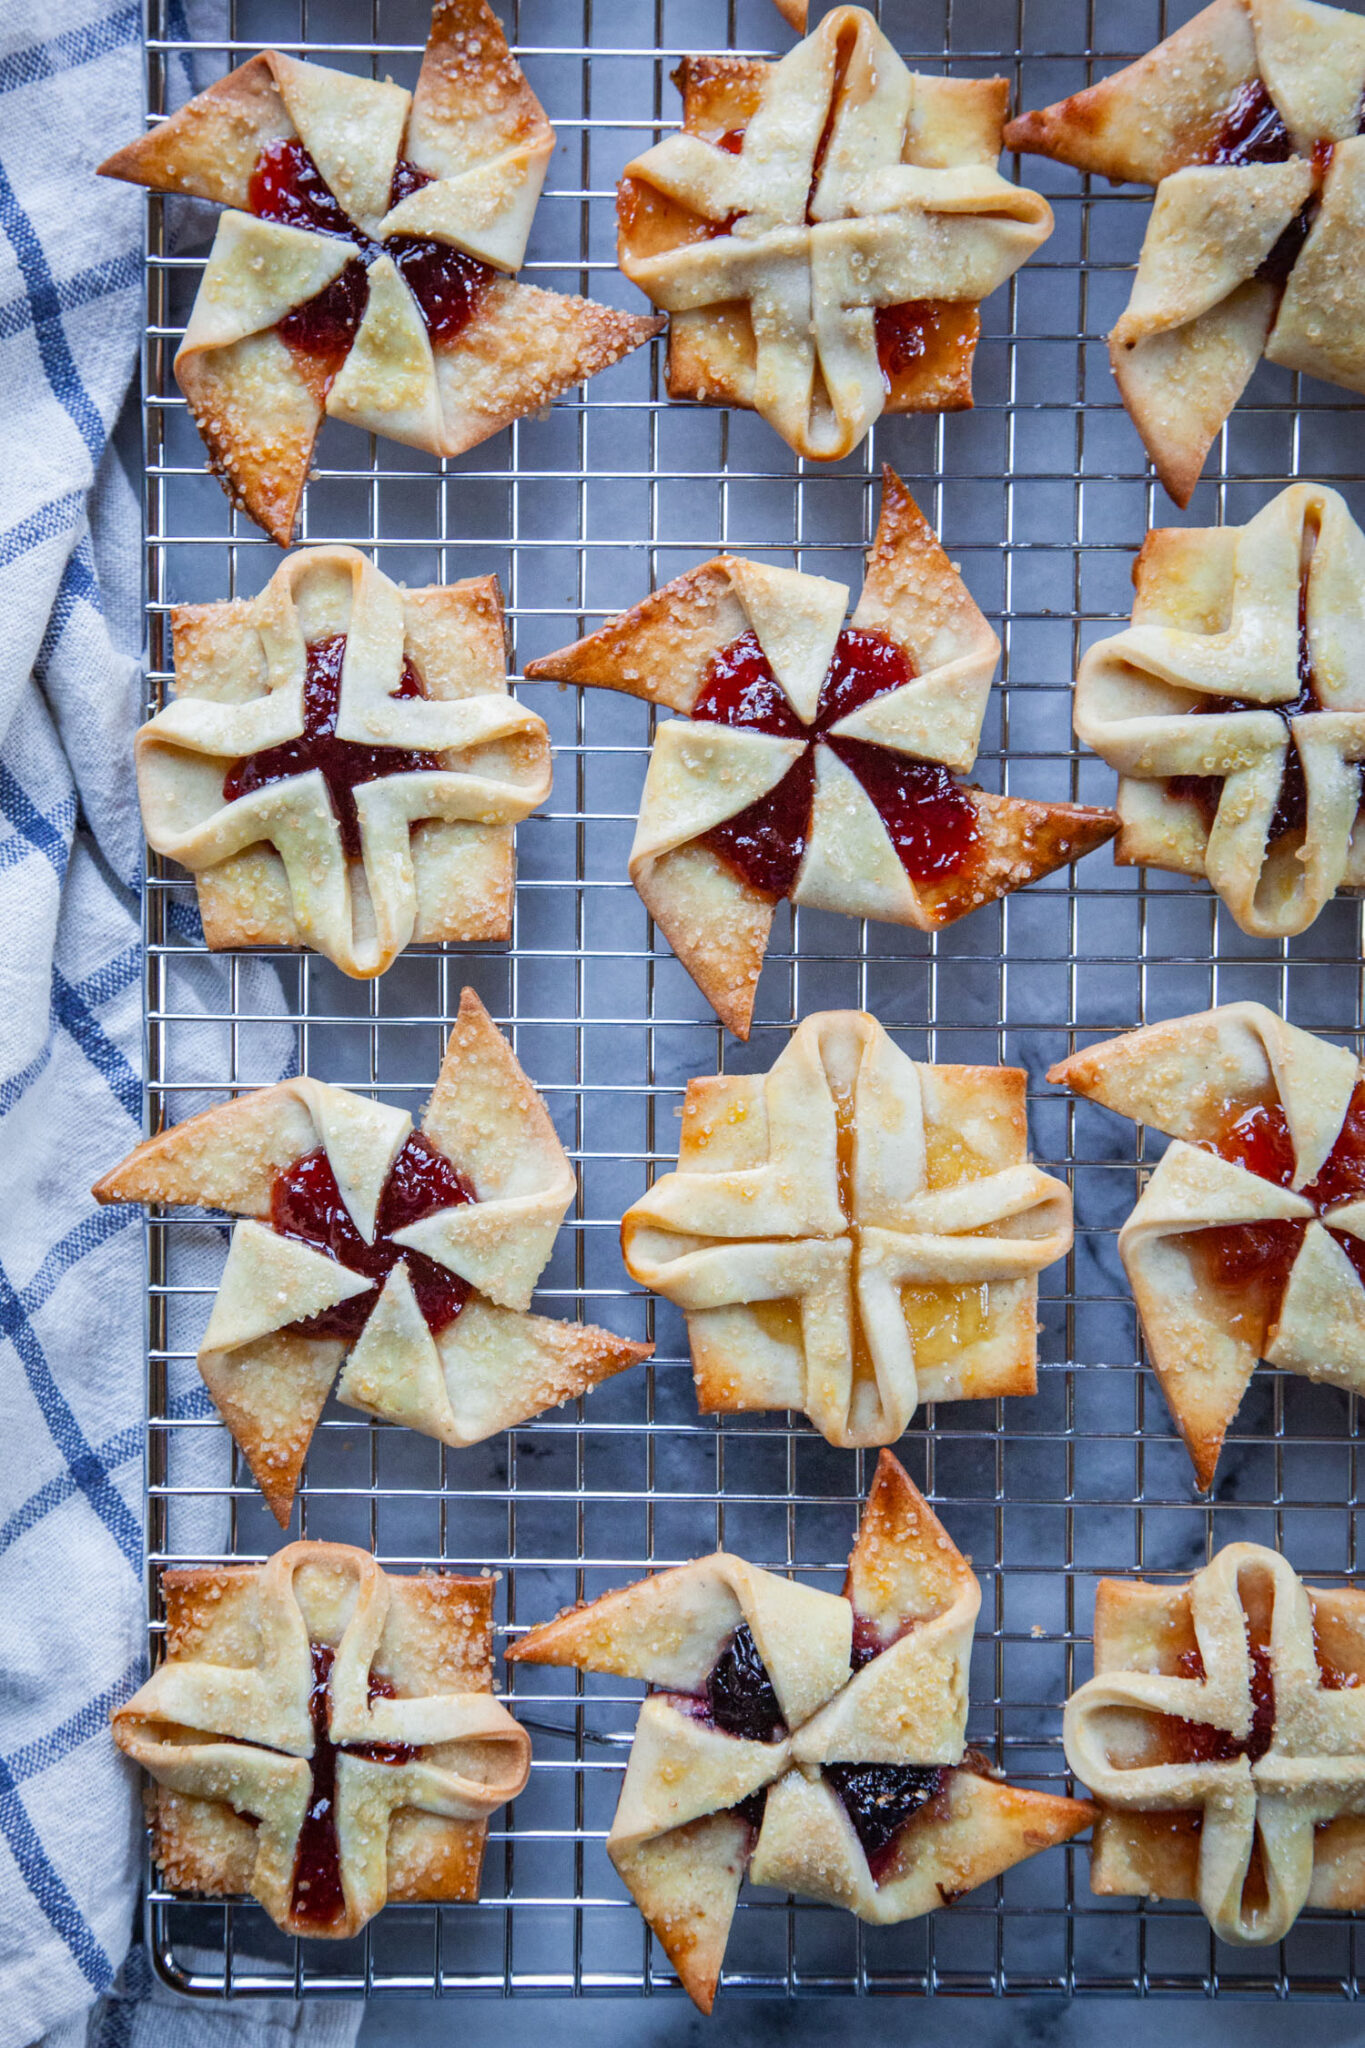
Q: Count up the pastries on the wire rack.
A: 12